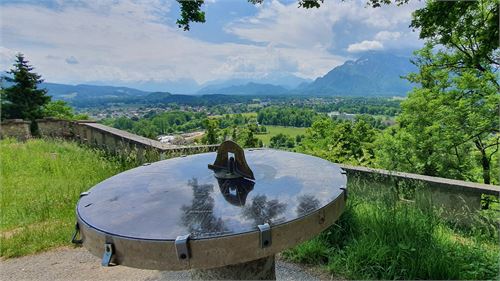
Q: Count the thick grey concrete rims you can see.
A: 1